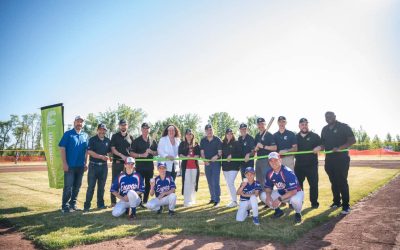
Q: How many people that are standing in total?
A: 13